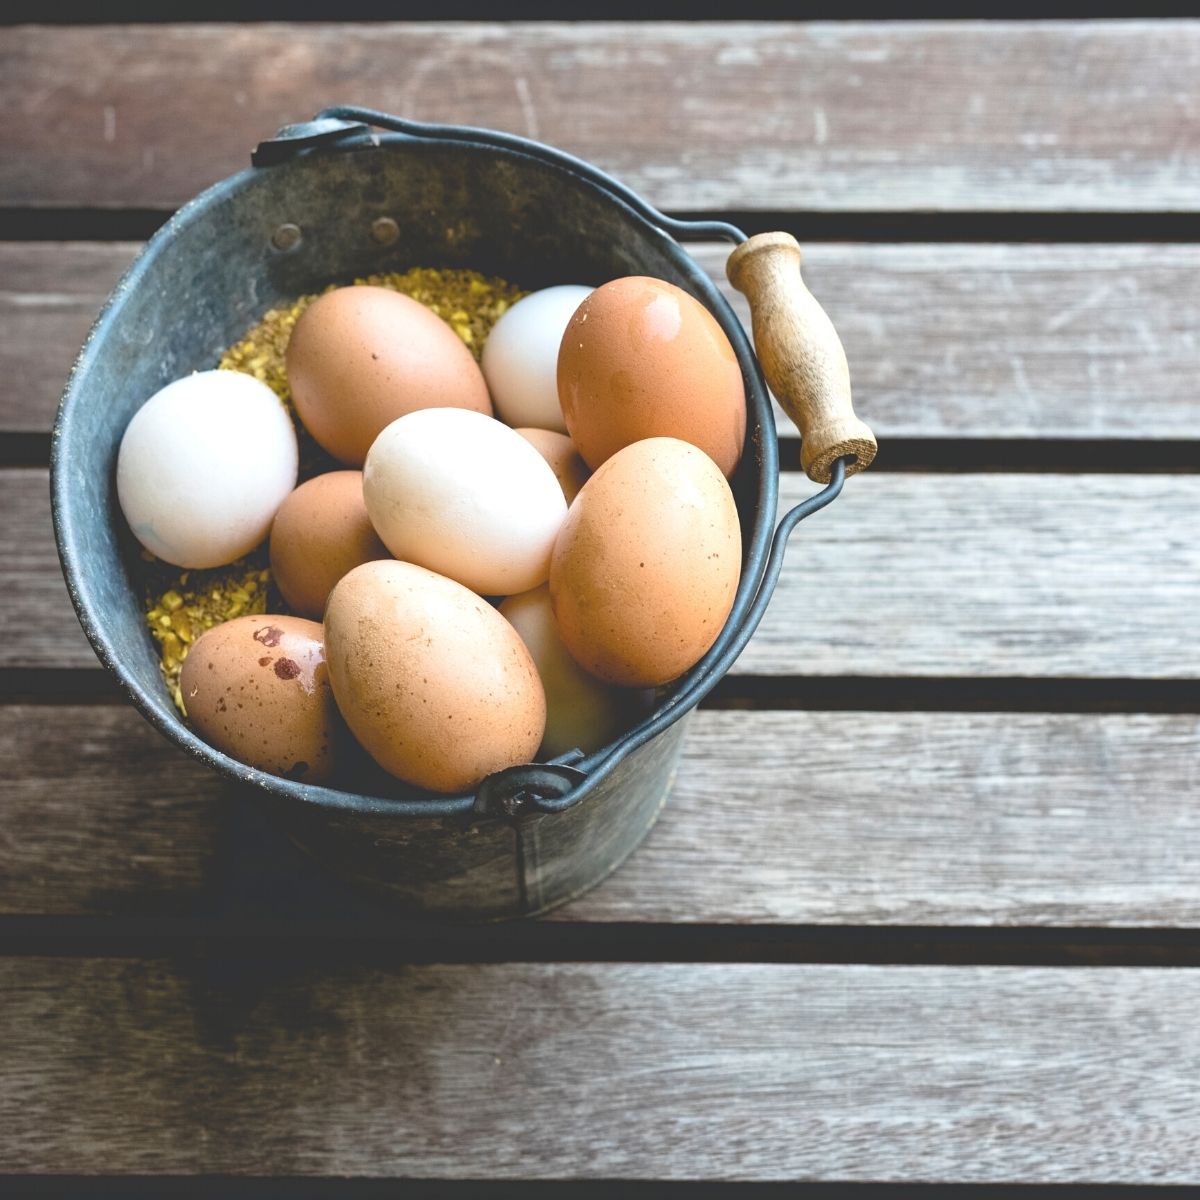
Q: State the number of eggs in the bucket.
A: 11